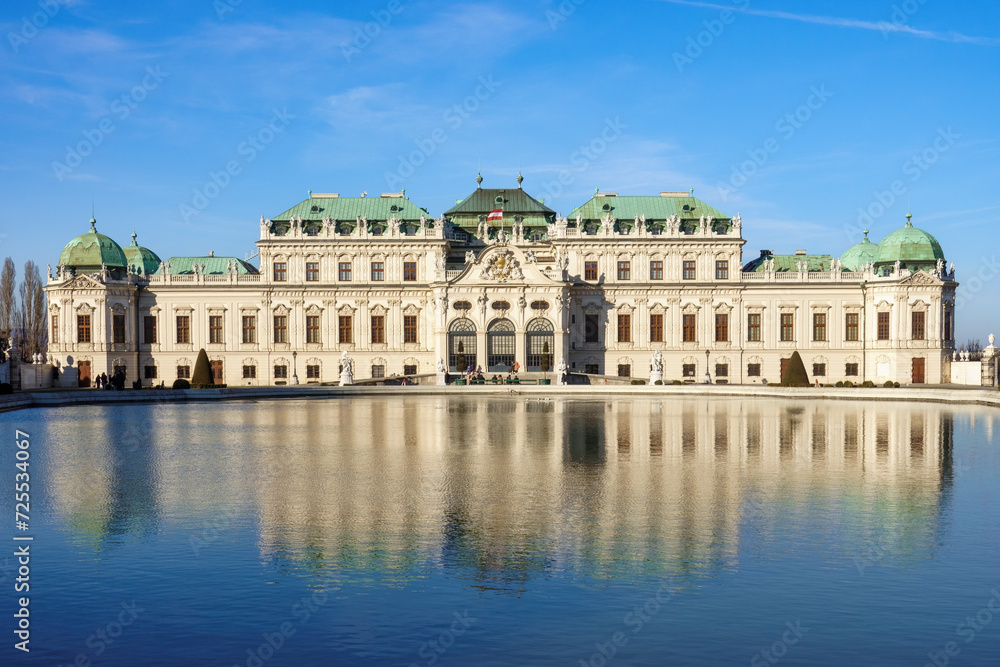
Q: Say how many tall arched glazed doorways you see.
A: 3